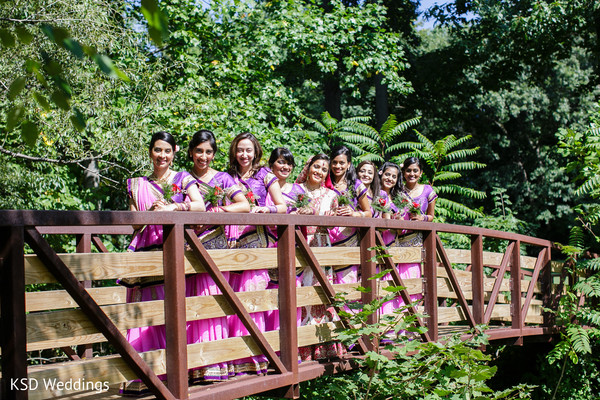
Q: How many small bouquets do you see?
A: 8